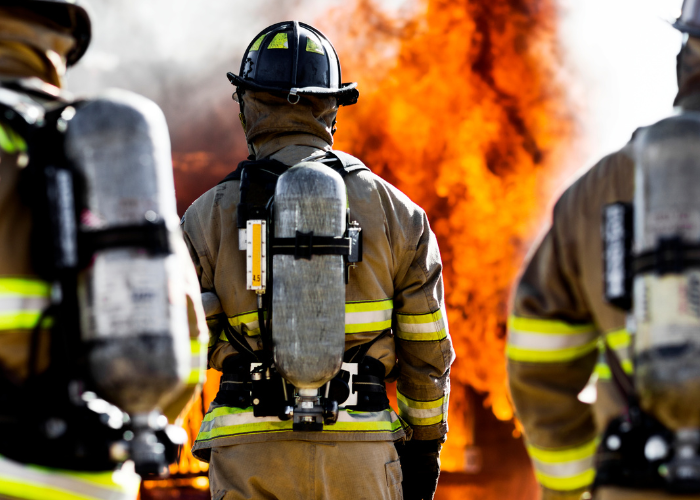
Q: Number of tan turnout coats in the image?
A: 3